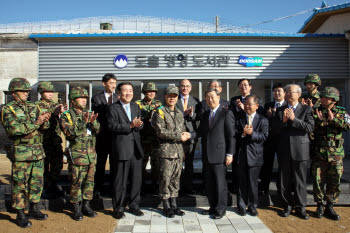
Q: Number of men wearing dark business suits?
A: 9